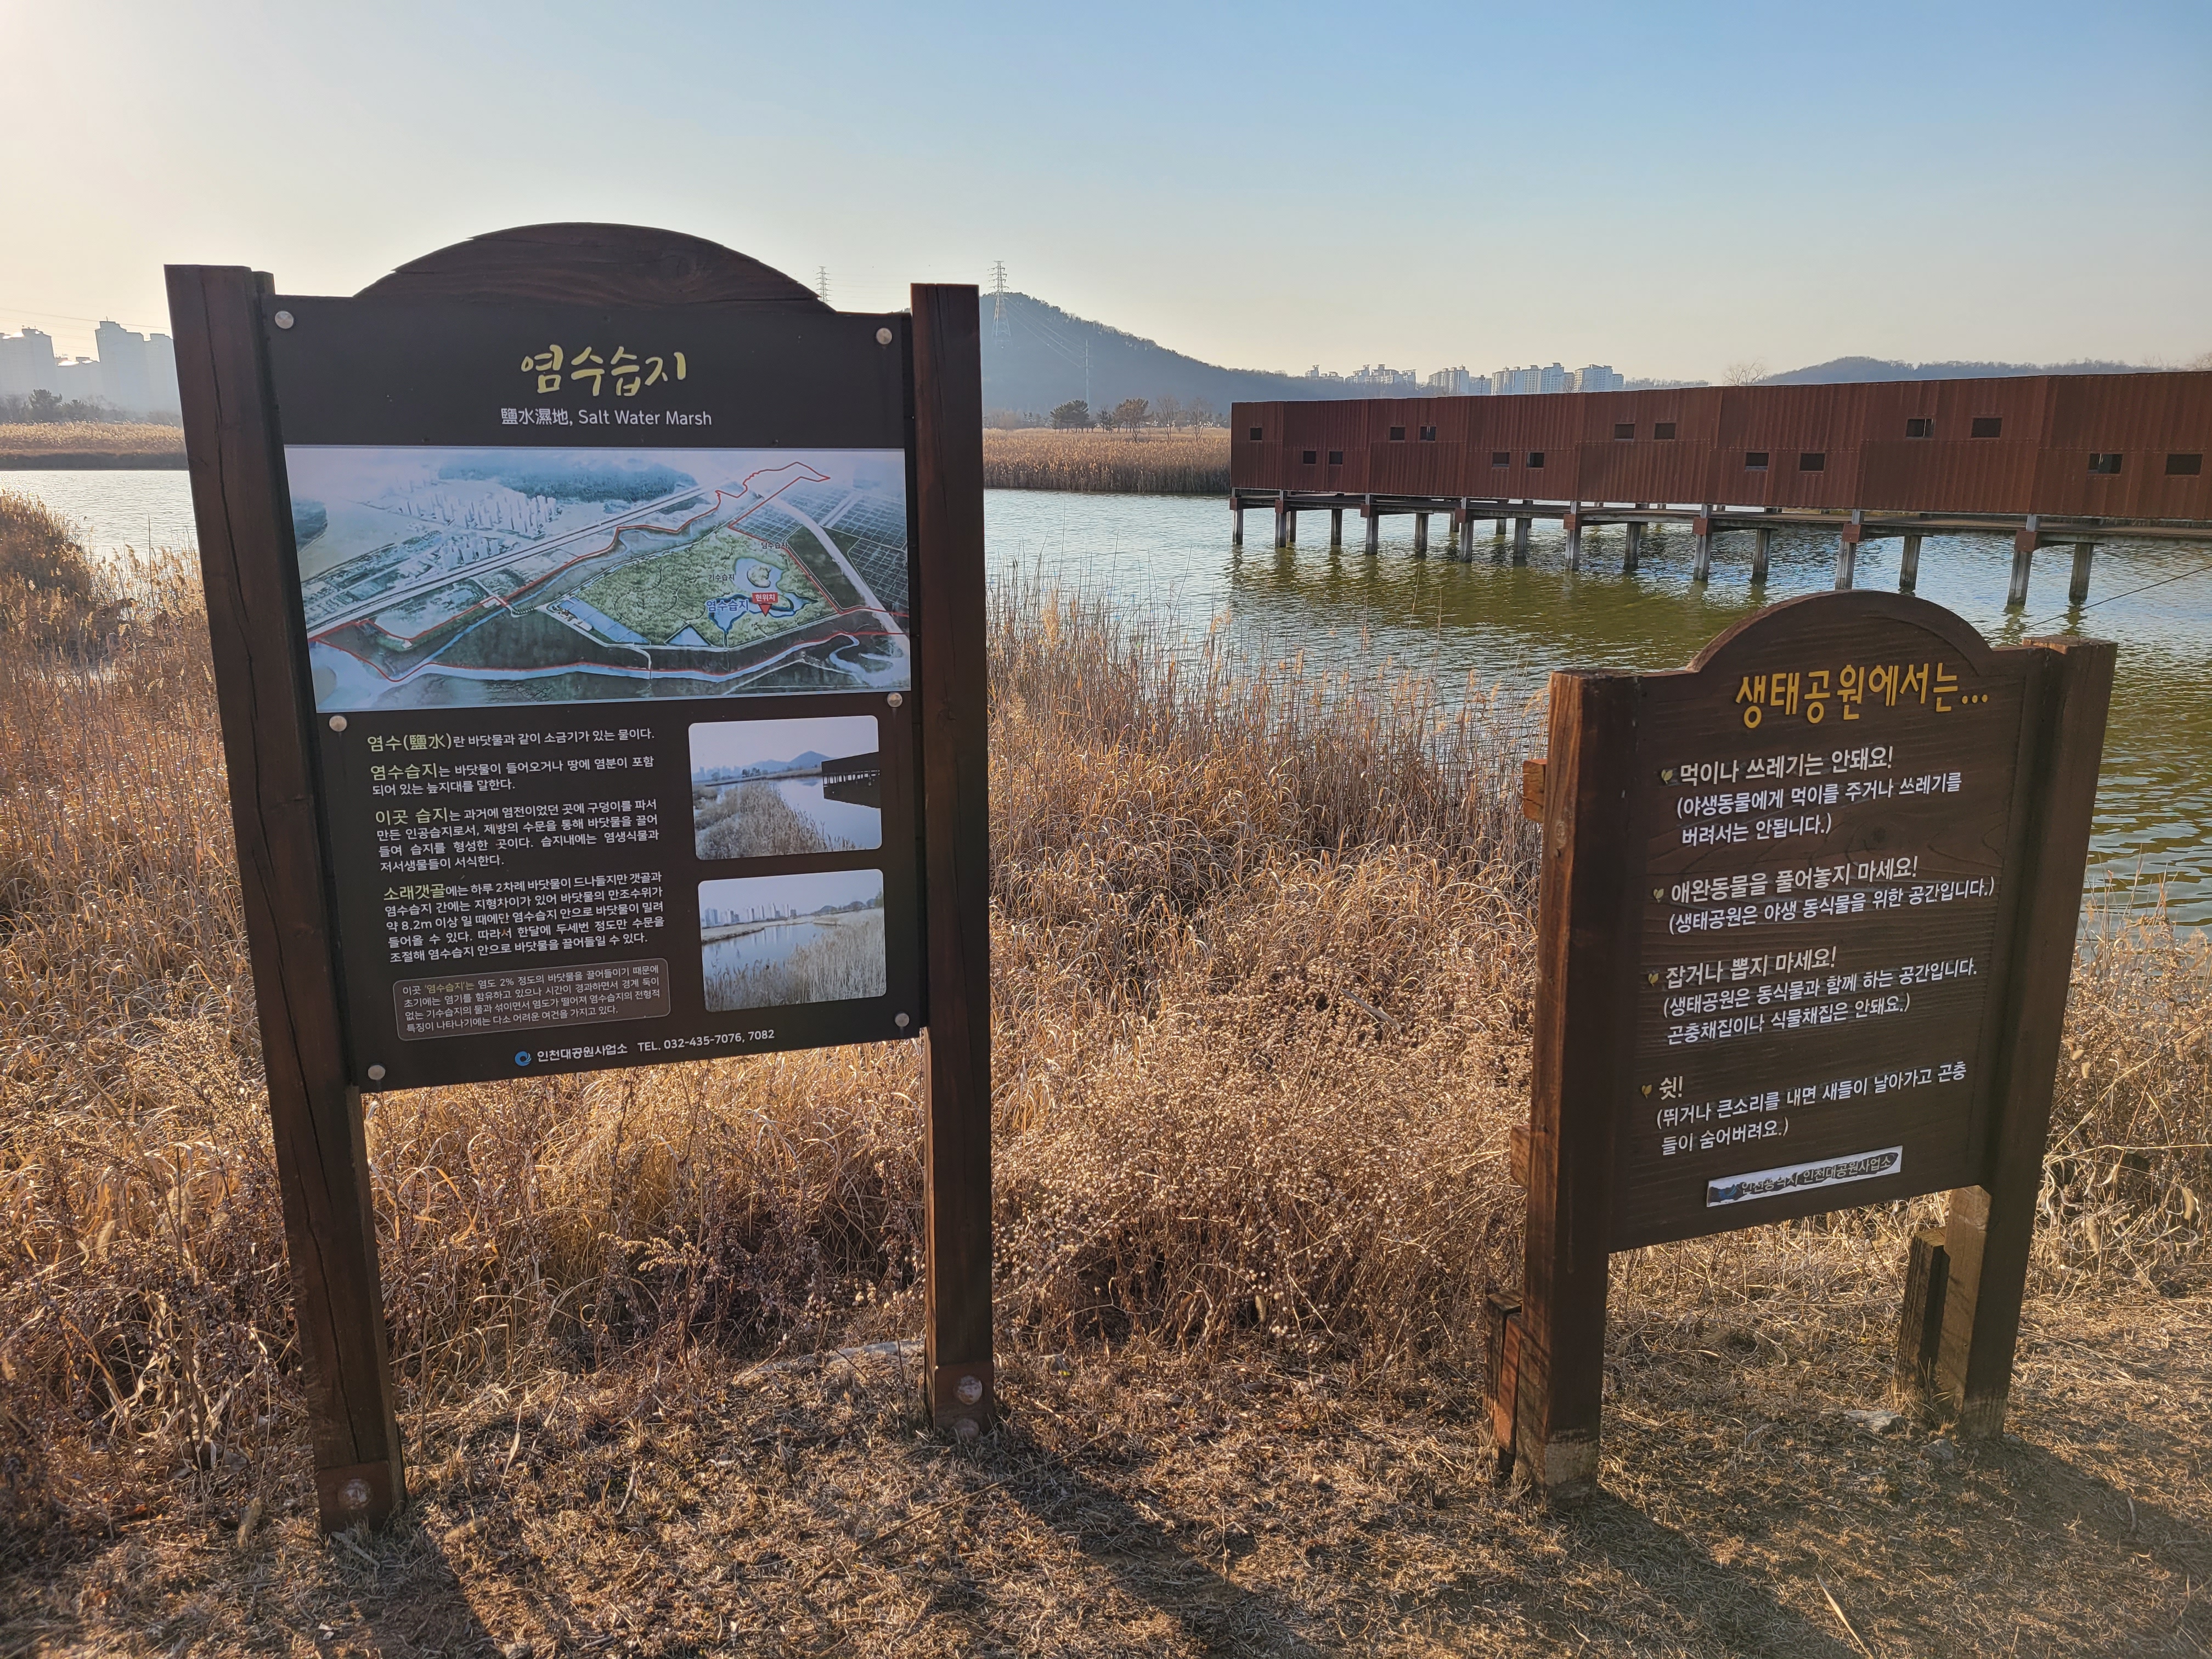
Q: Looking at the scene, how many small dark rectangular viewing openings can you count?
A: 15